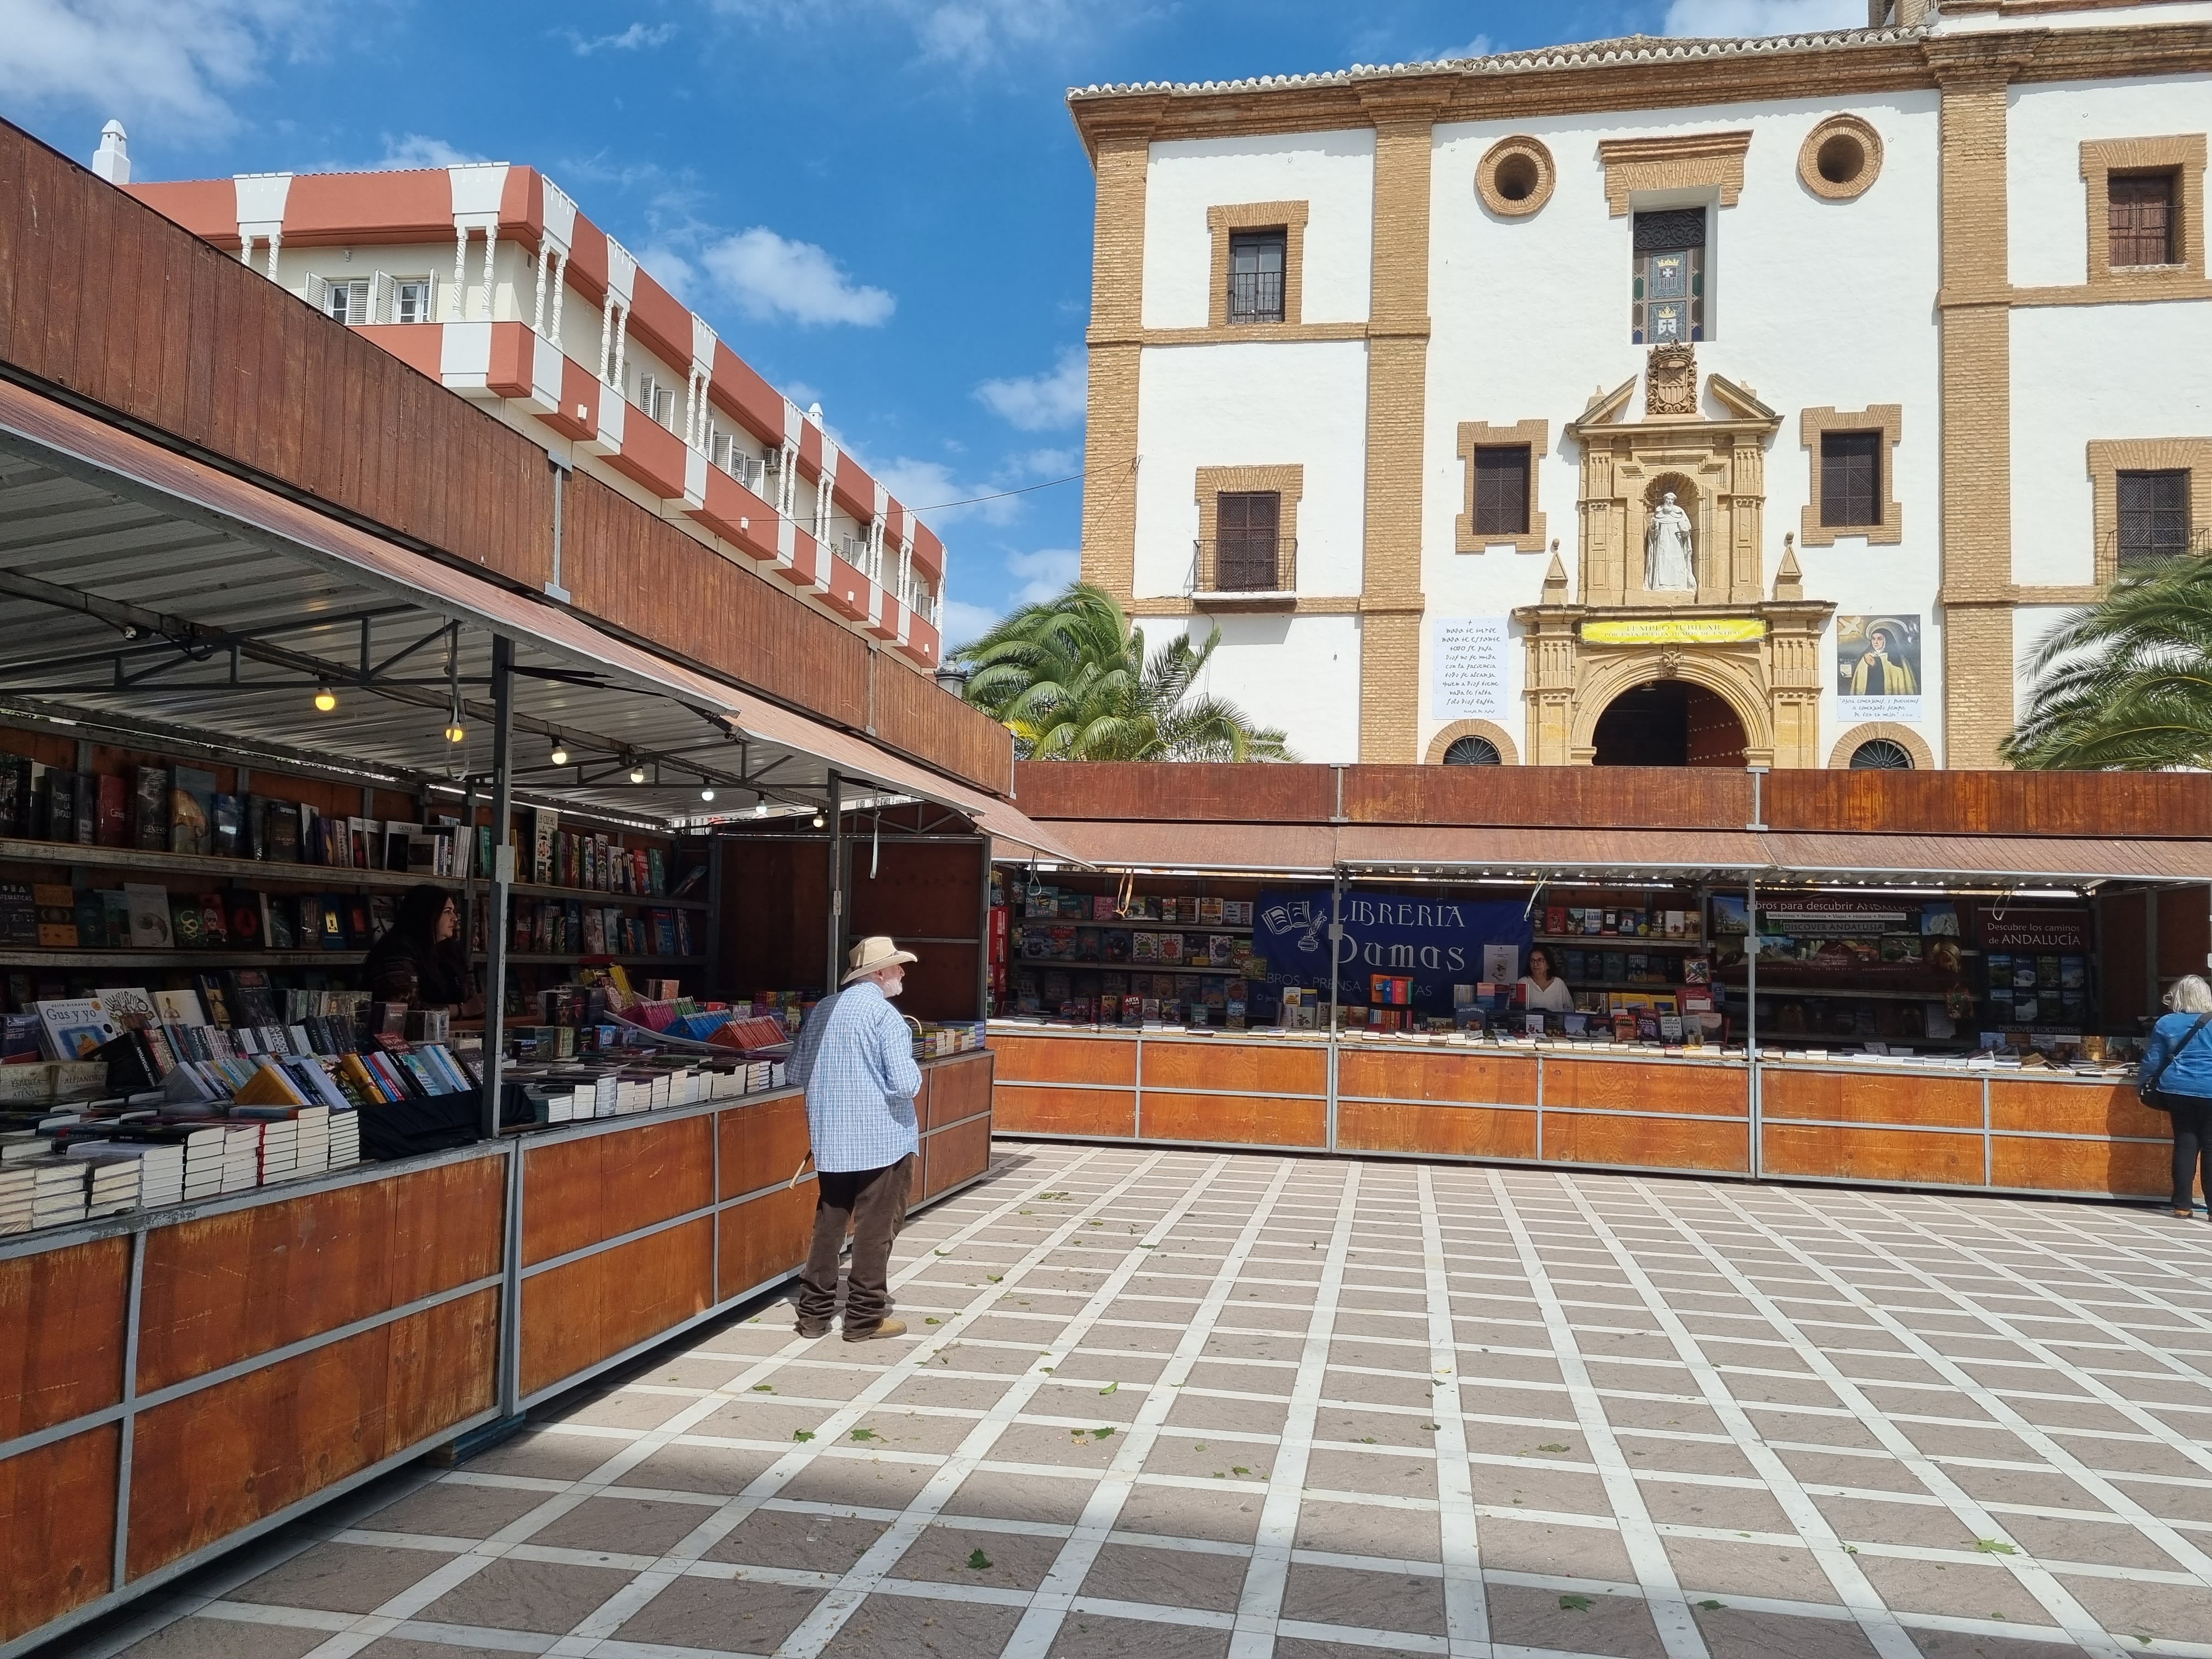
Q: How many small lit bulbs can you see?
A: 7